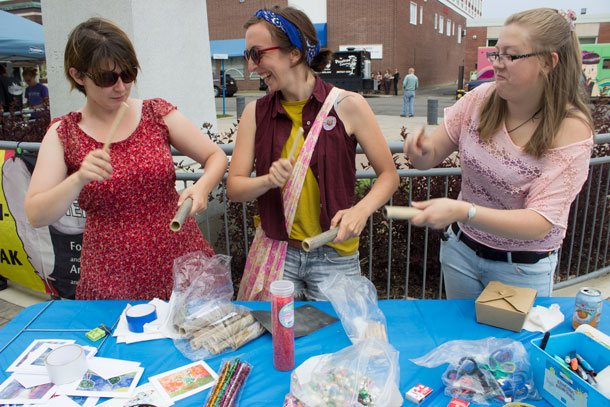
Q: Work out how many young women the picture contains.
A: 3